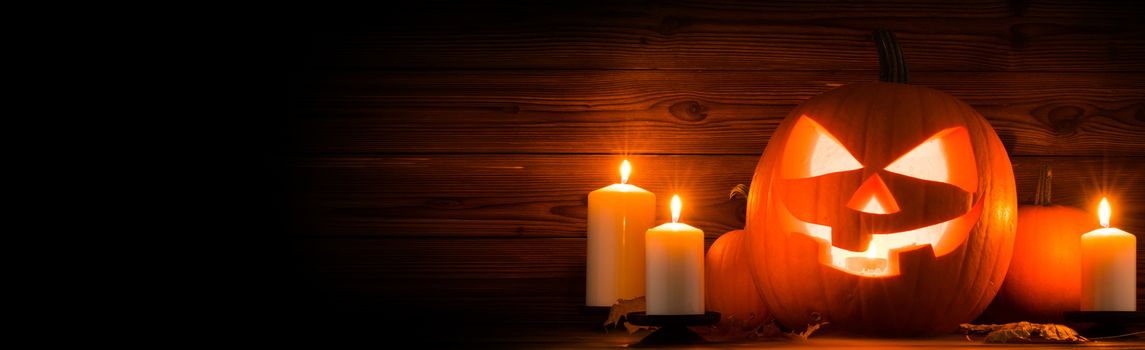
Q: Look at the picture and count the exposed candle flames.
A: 3